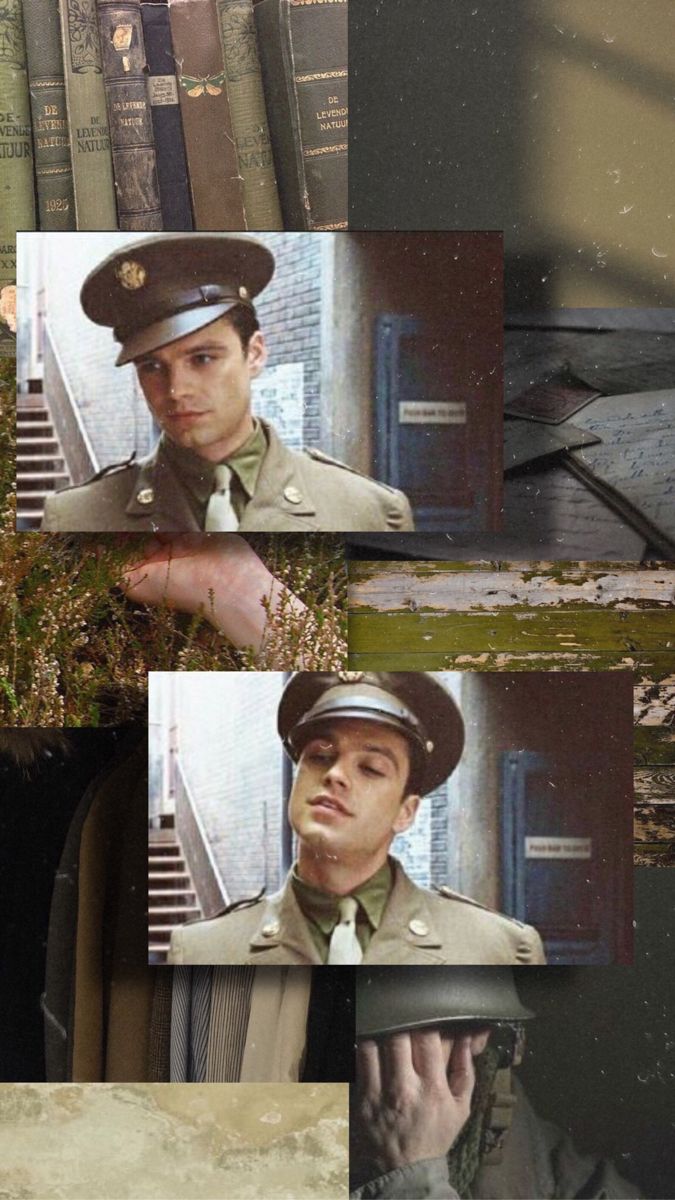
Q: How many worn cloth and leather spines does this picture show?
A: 8